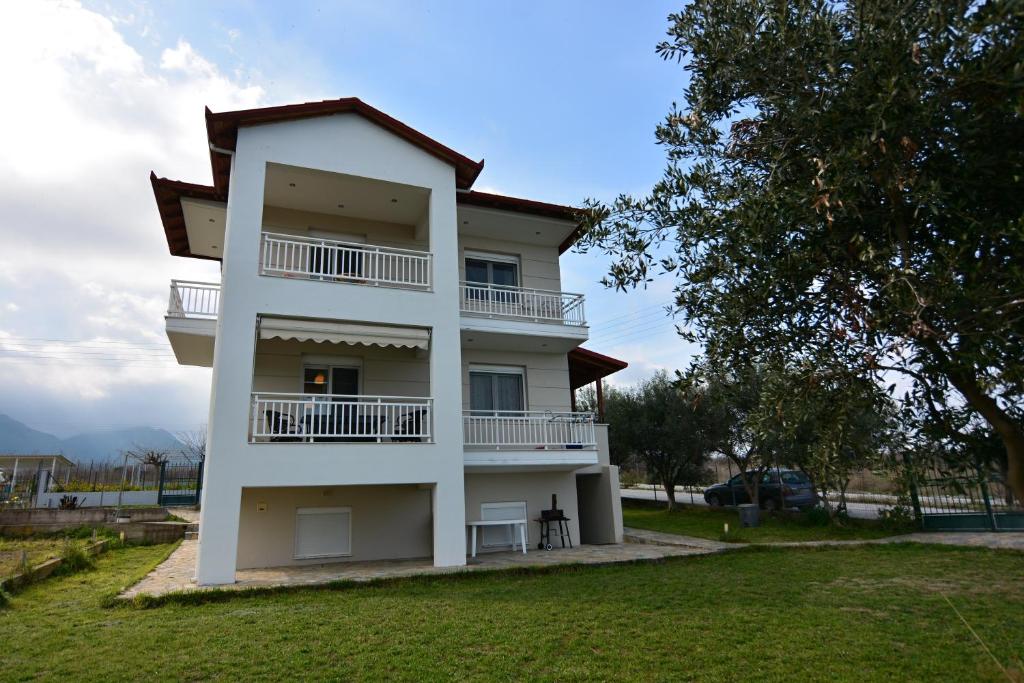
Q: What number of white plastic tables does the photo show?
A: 1